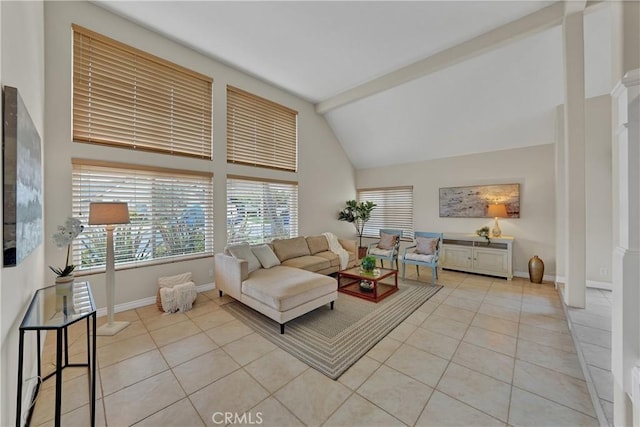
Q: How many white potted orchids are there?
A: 1